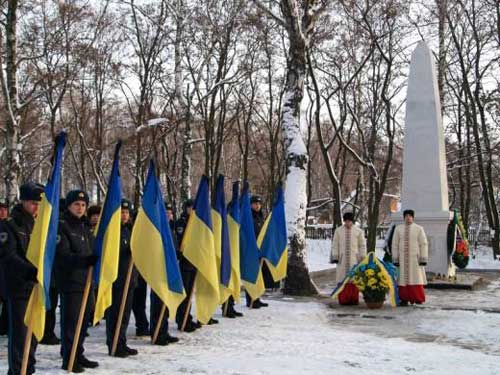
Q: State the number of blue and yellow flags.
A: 8